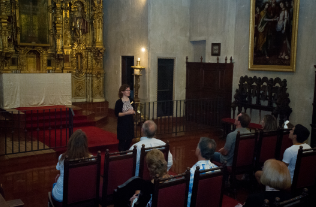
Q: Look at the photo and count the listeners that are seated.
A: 8